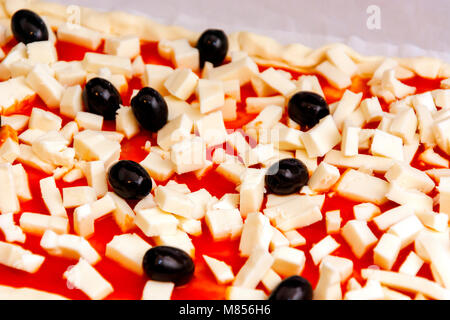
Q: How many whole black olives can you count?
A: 9